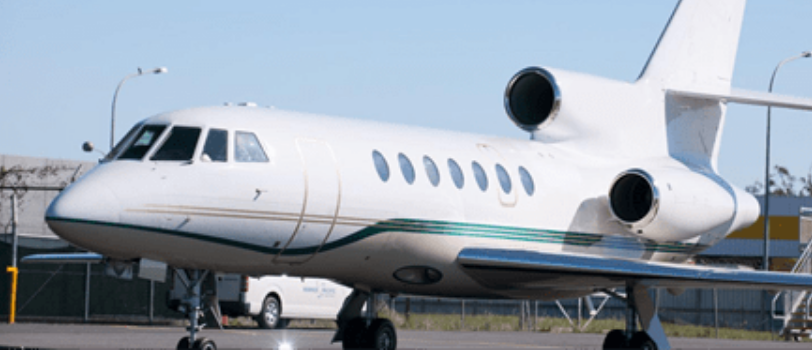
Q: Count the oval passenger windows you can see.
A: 7